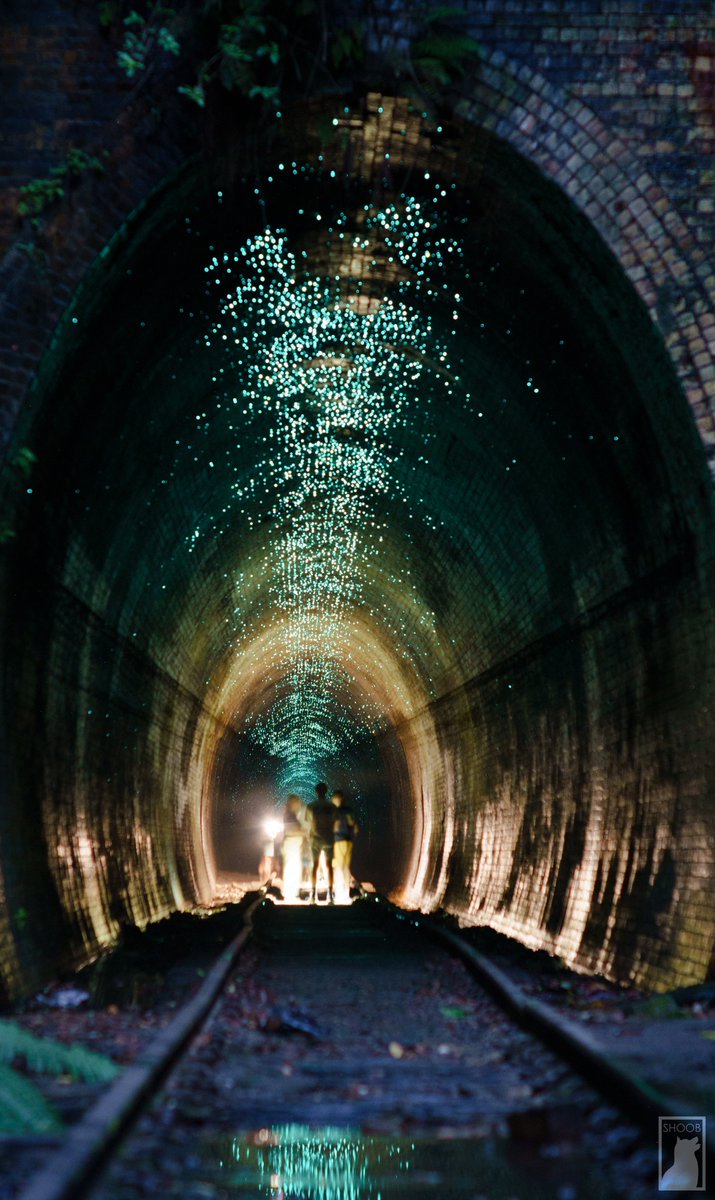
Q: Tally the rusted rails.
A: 2